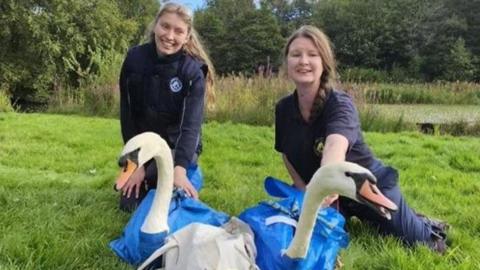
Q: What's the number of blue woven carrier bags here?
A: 2